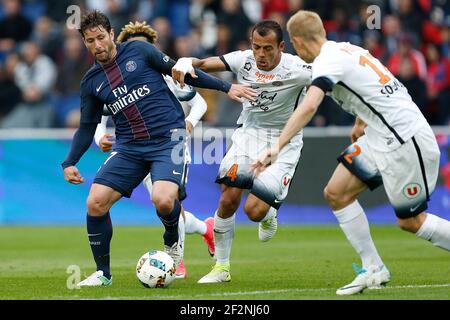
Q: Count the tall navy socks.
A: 2